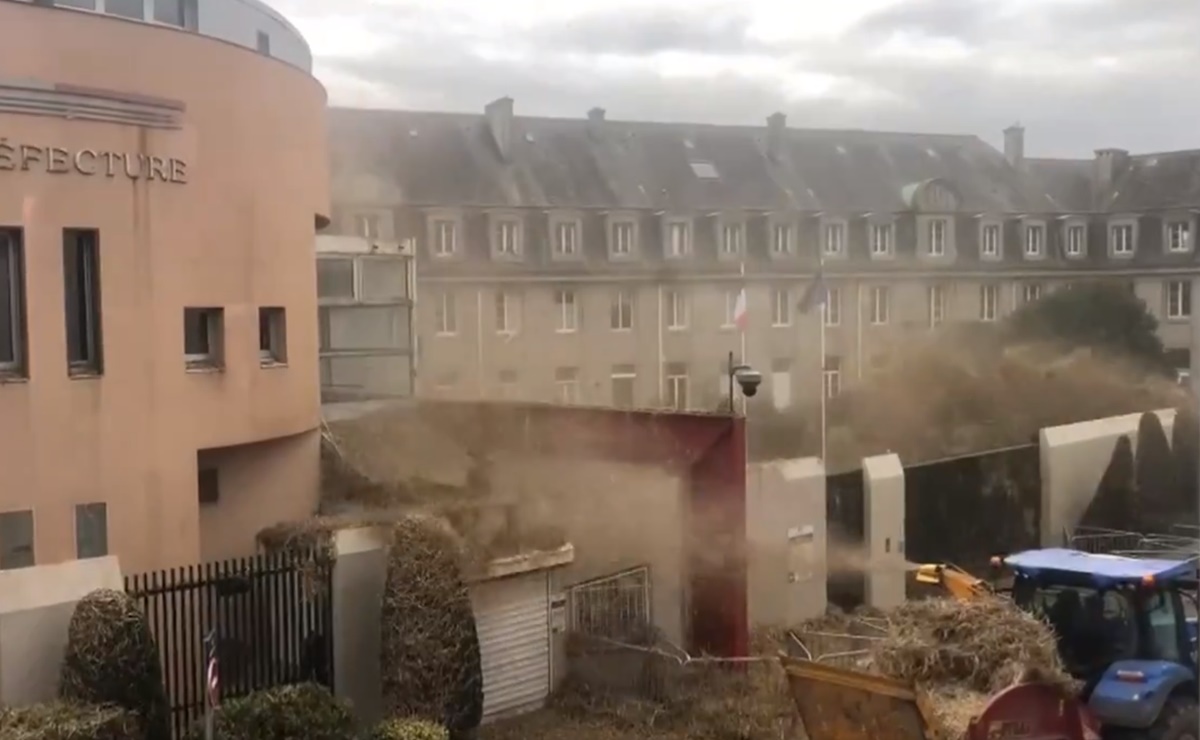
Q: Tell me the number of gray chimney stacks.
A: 5